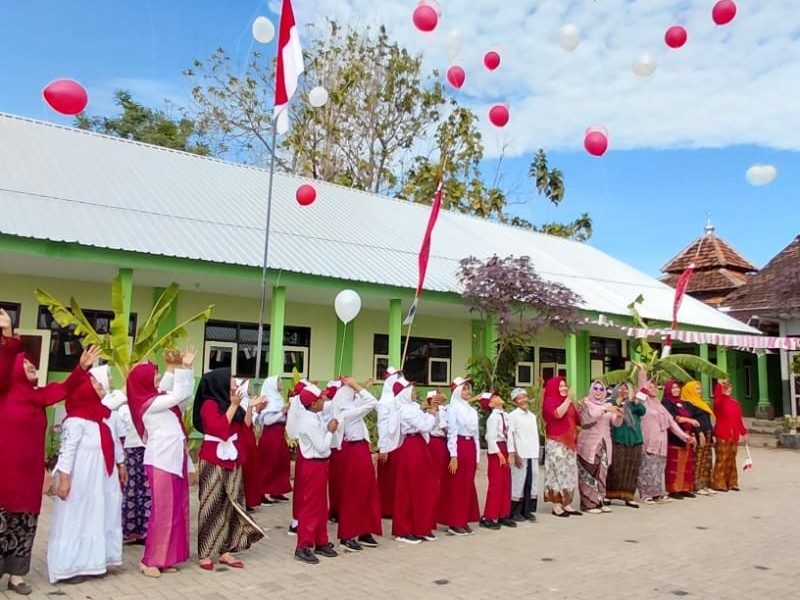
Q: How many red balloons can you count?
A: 9